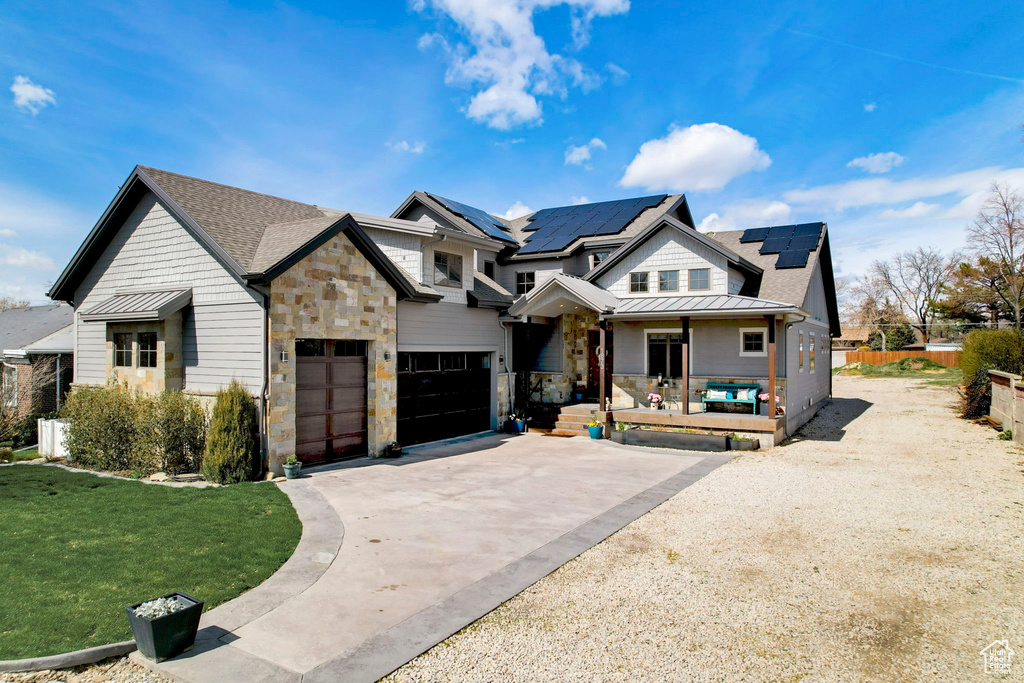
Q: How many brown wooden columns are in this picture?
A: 3